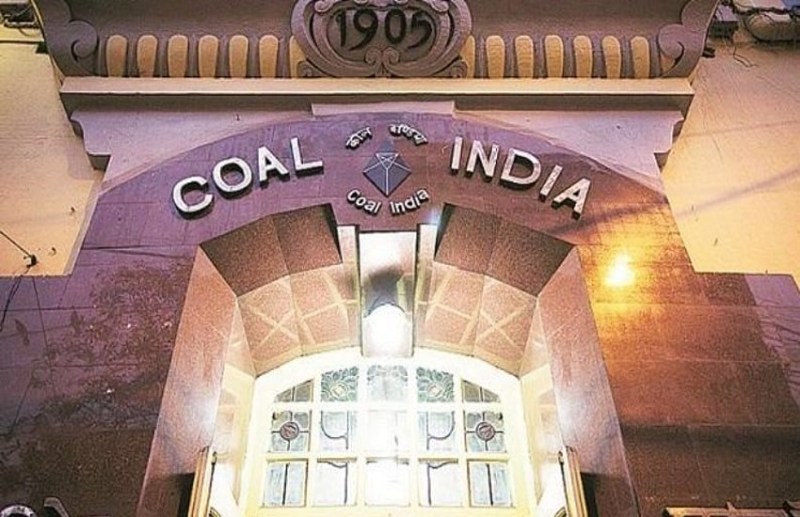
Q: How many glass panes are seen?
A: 15